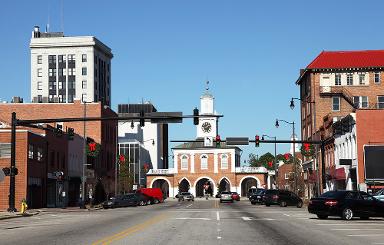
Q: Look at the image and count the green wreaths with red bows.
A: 6